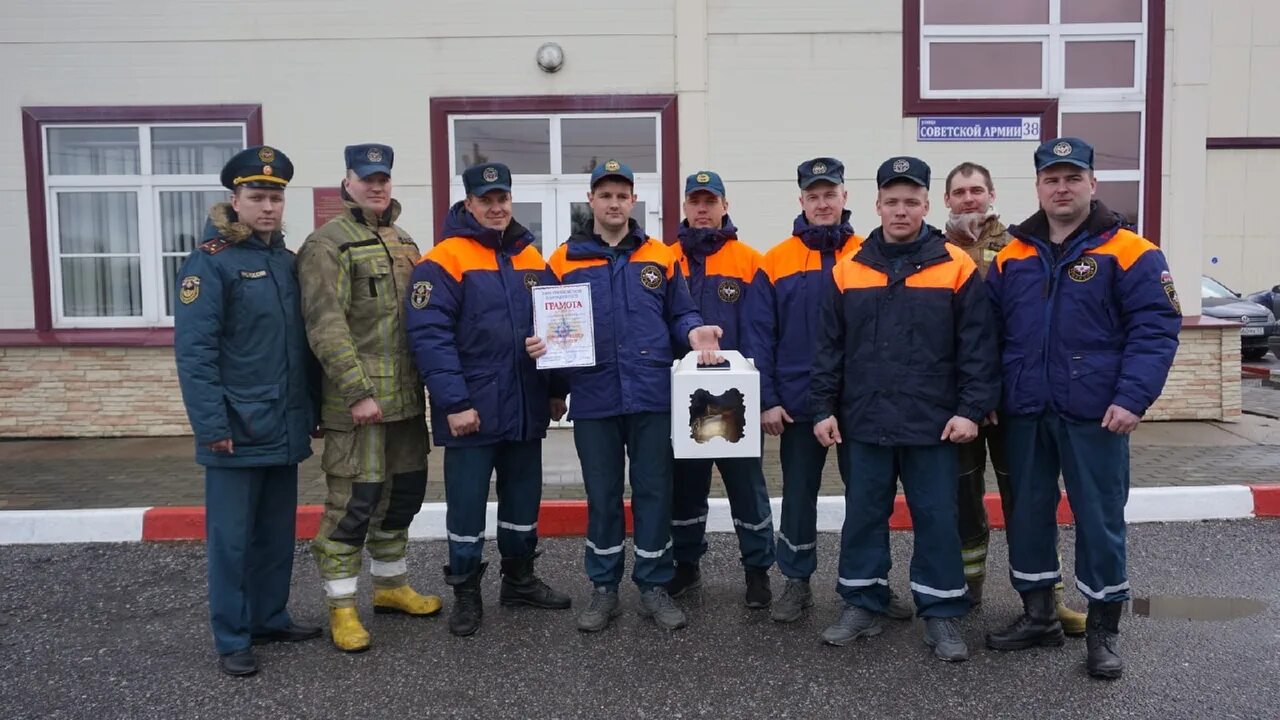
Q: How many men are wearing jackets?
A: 9